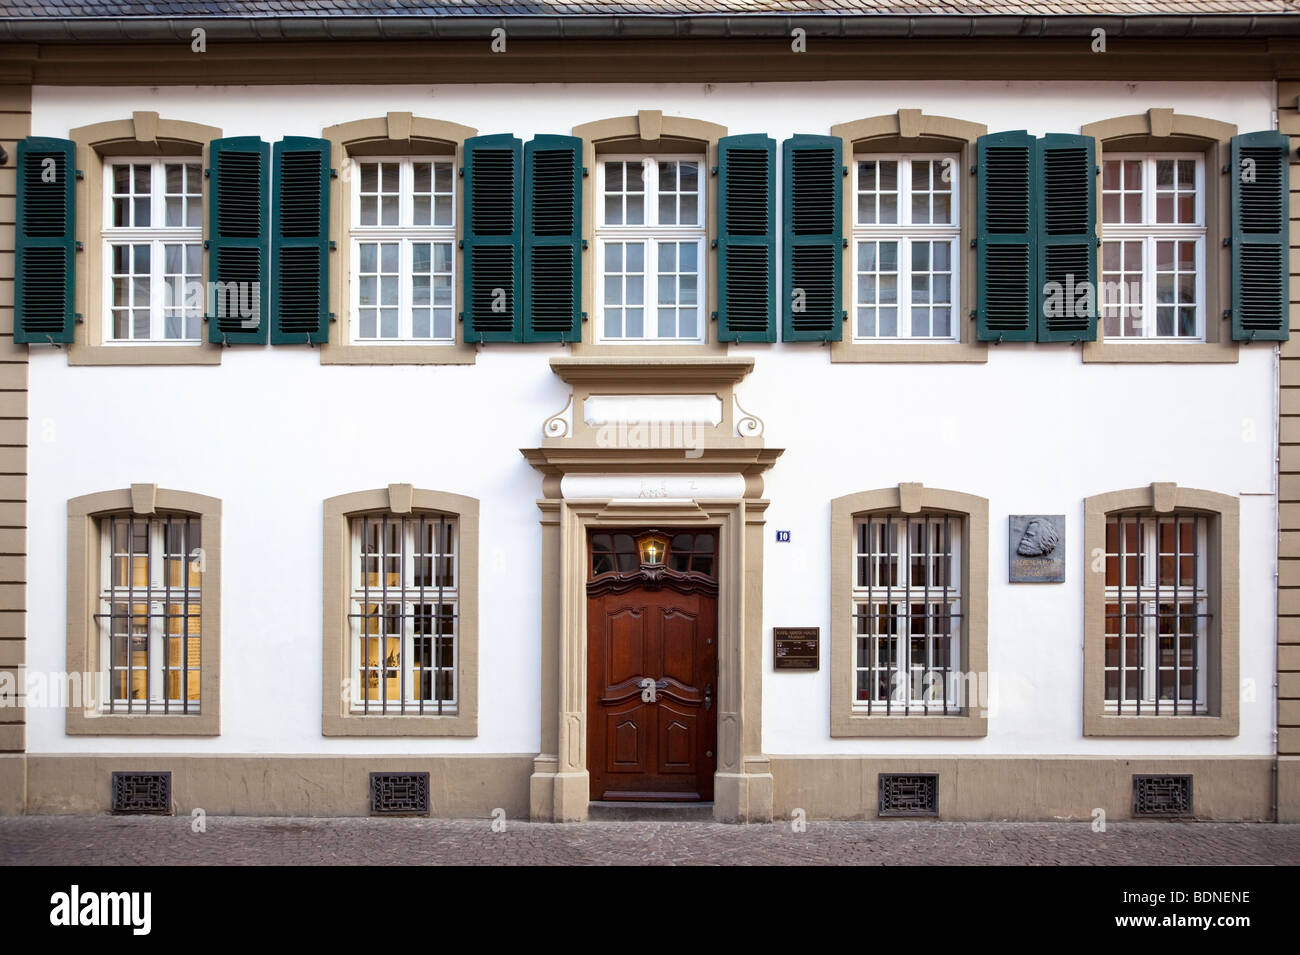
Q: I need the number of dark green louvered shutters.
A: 10